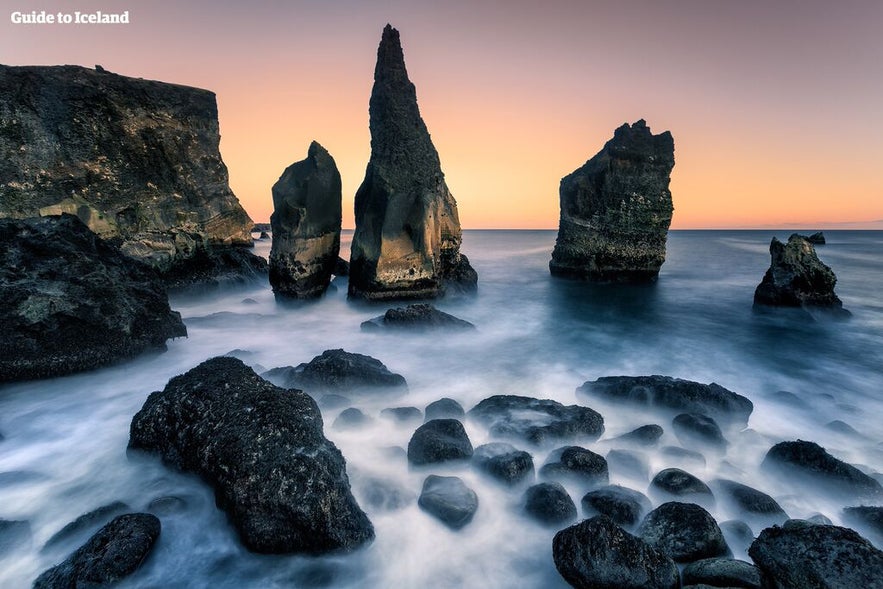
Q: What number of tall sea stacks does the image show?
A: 3